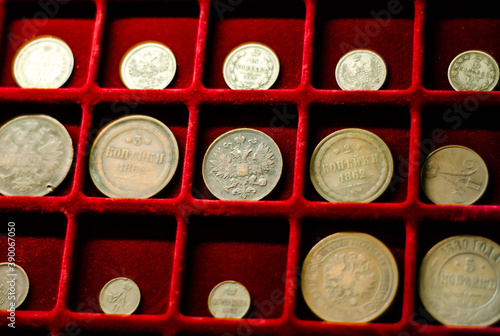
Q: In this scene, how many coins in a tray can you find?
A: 15